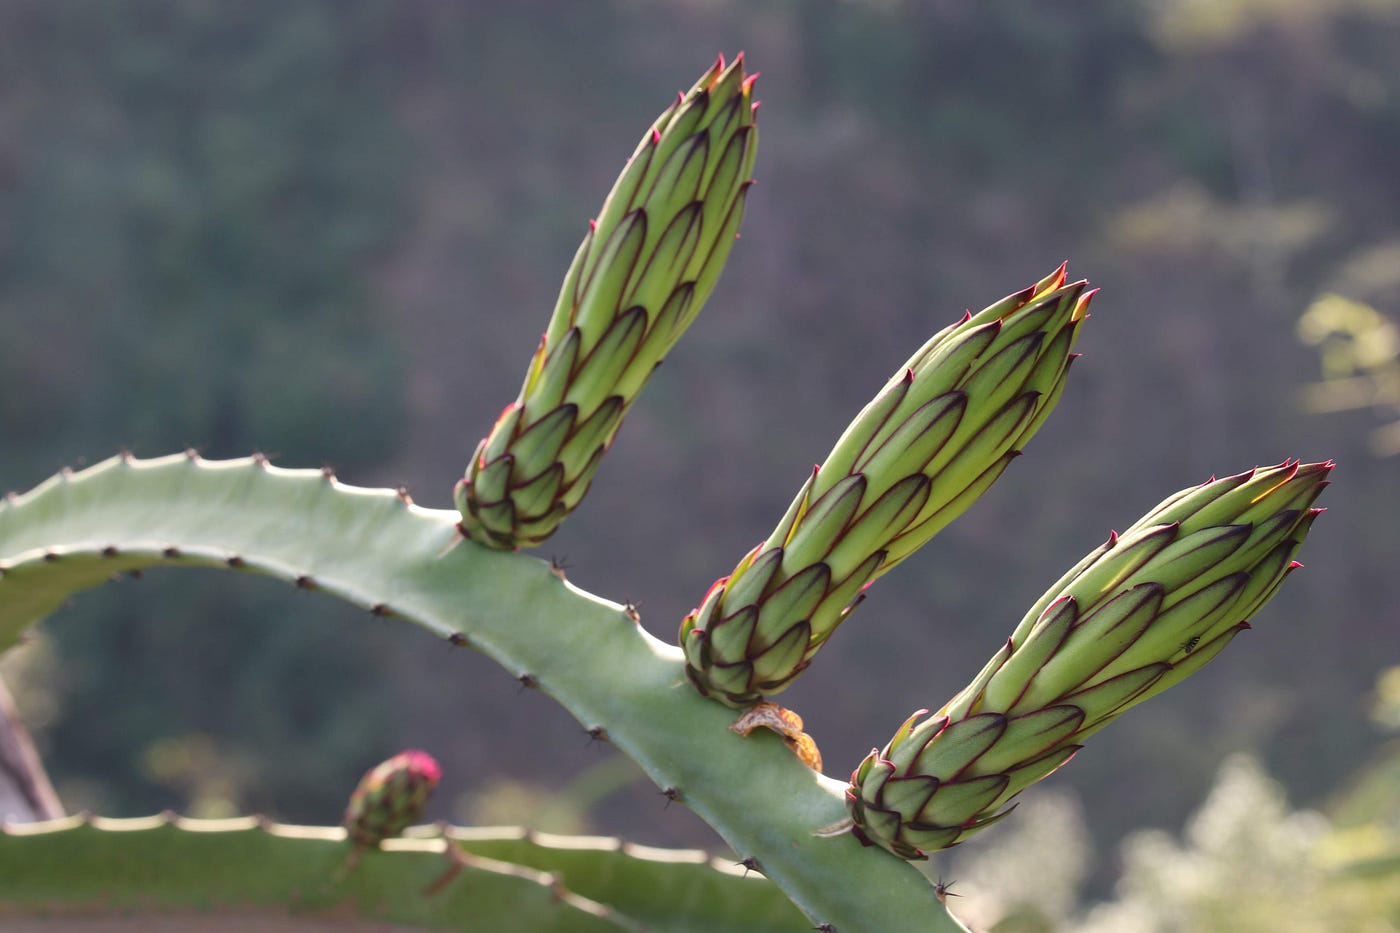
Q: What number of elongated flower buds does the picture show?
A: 3